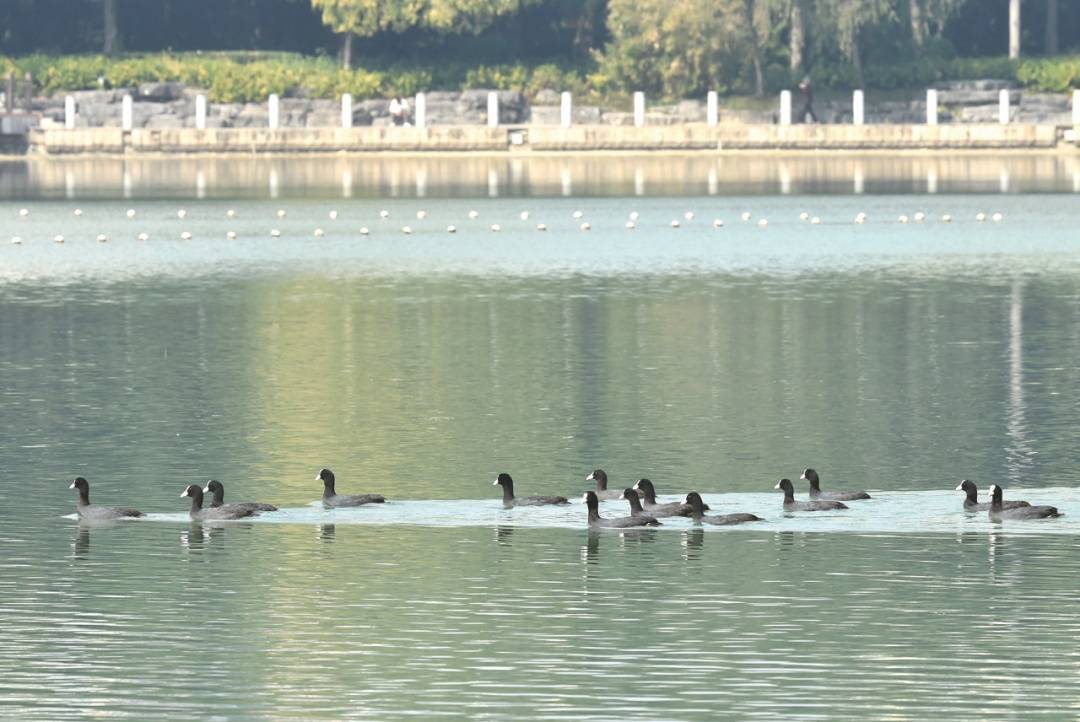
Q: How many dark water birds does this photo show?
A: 14